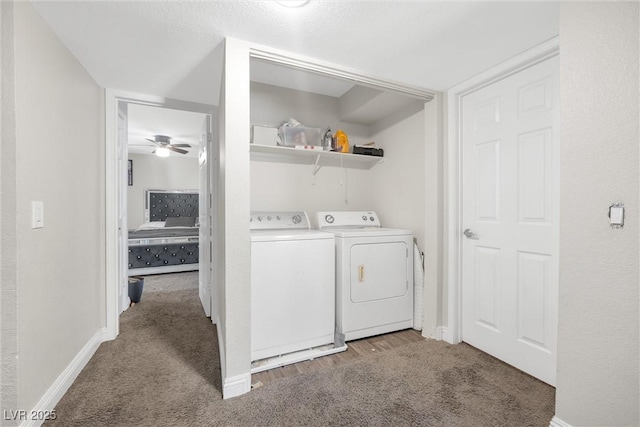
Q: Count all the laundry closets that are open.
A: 1